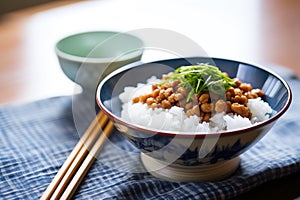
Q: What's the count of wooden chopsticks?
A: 3